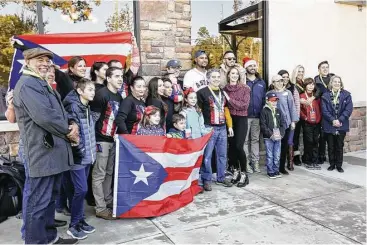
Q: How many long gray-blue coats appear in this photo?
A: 1